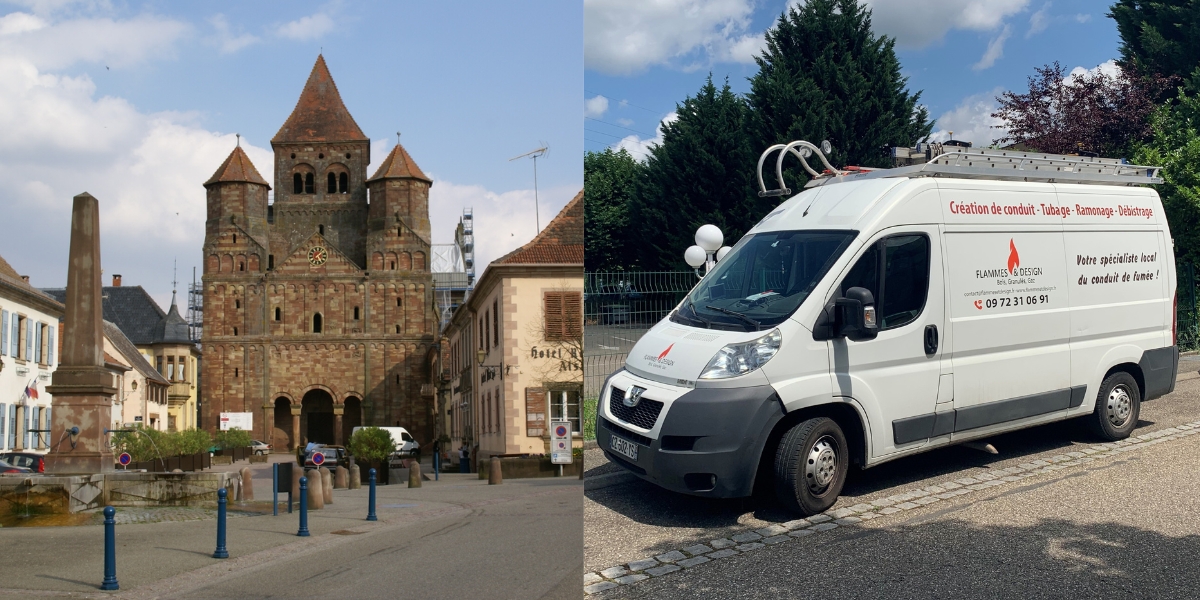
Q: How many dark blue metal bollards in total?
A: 4